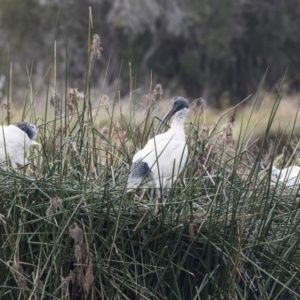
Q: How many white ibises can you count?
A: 3